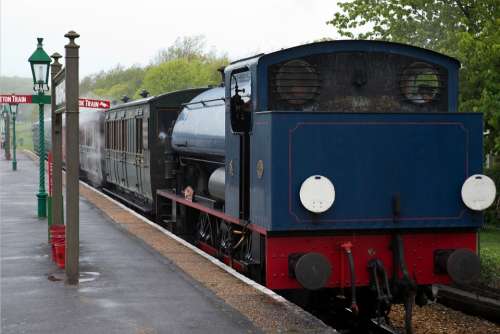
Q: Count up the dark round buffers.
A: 2